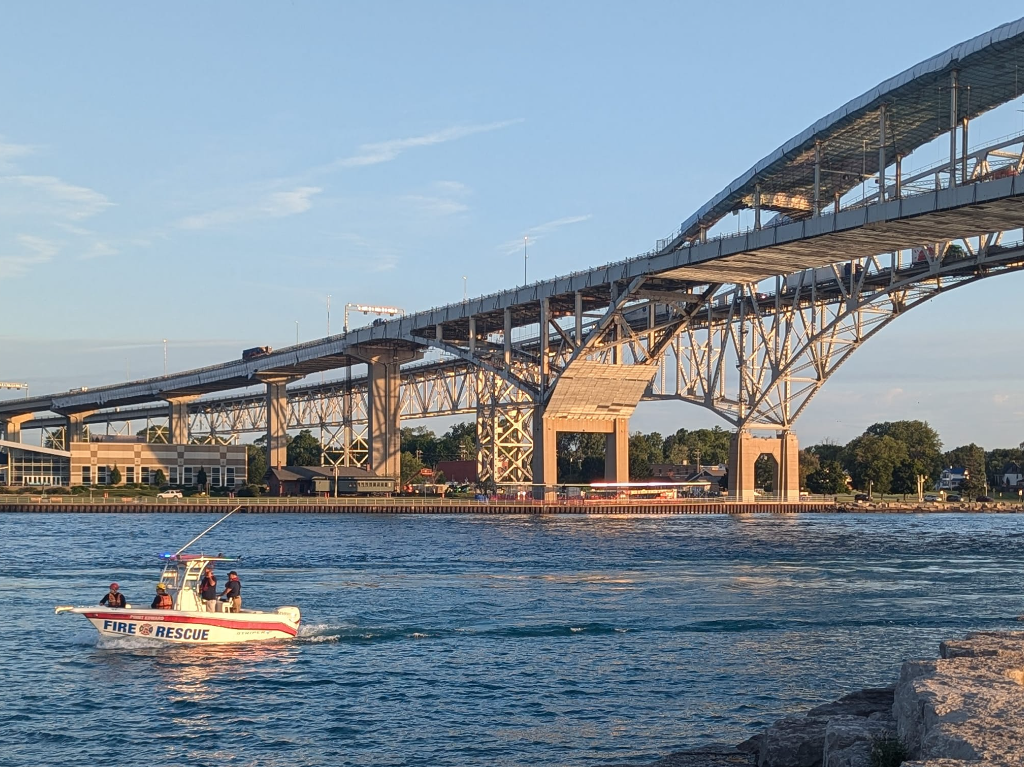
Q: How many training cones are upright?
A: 0